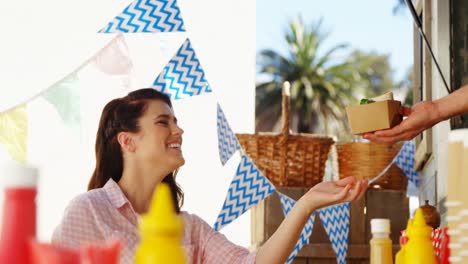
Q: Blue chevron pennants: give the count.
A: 7